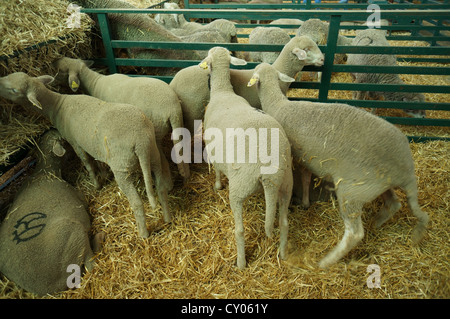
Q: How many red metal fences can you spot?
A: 0